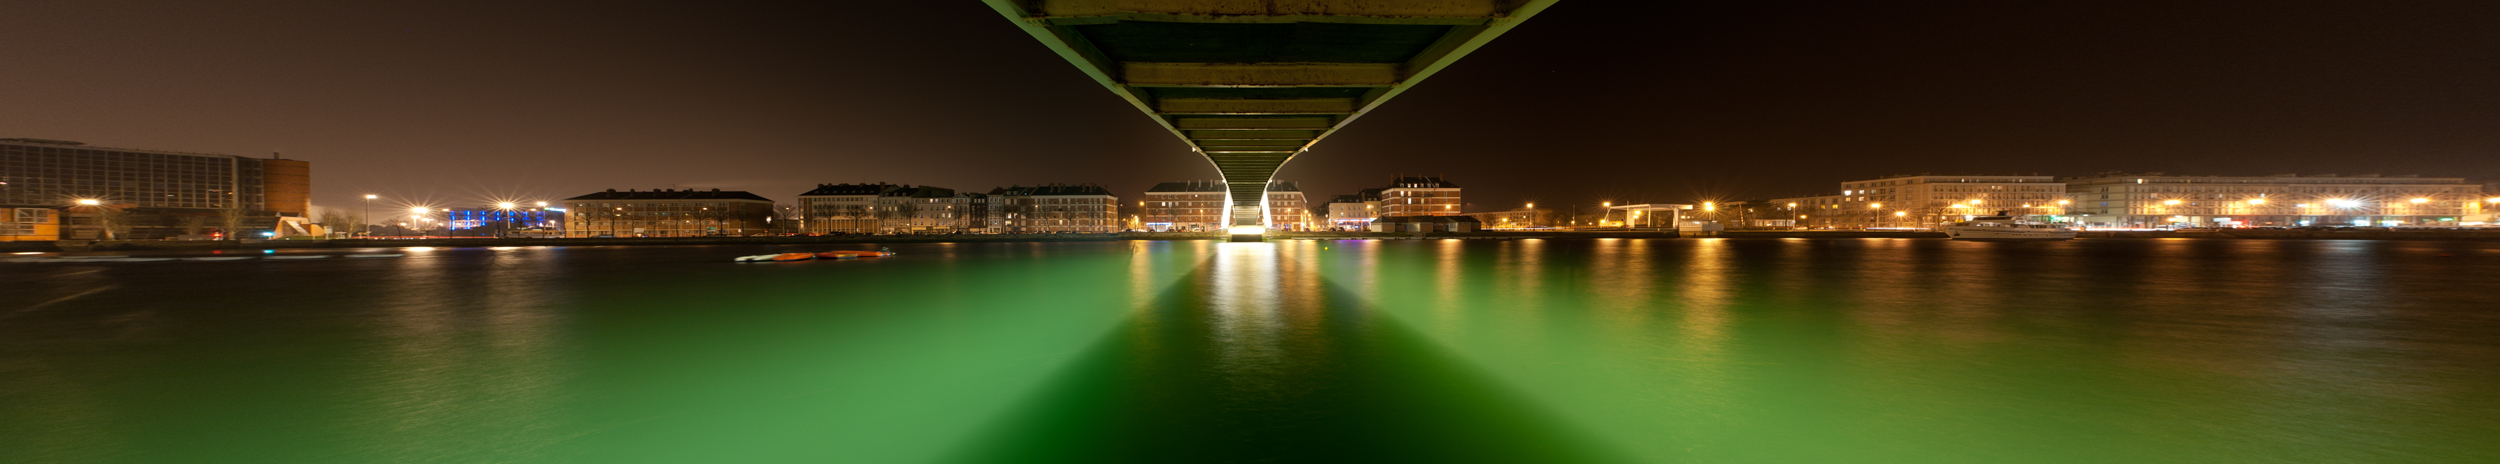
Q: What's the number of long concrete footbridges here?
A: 1